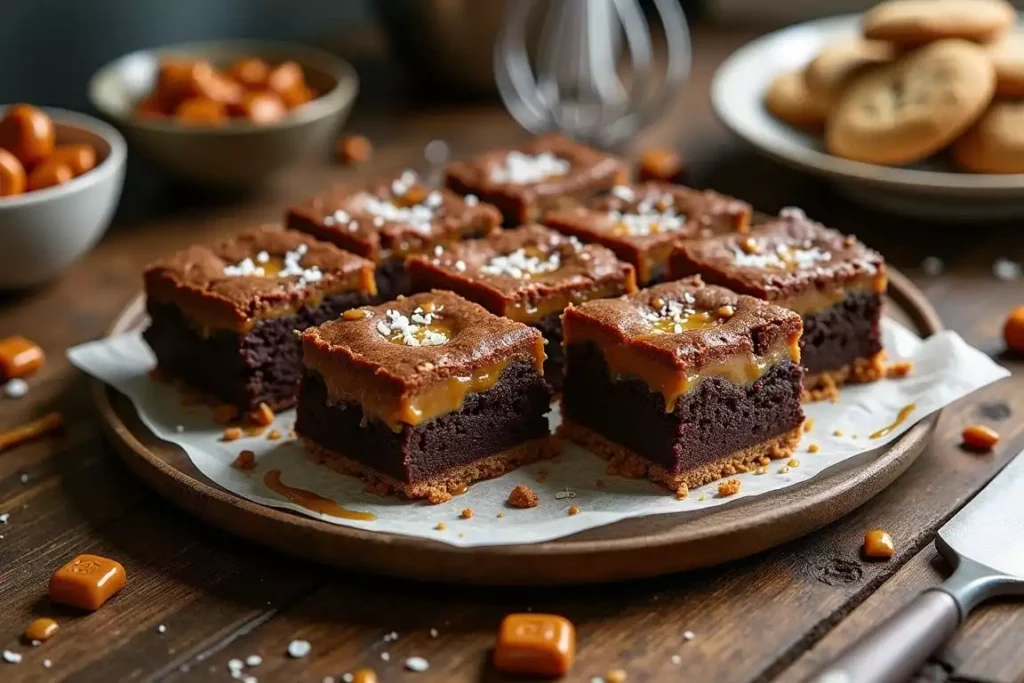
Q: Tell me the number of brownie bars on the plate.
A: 8